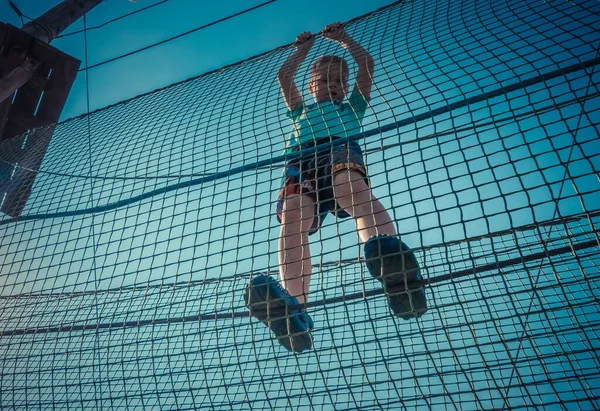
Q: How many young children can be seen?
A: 1